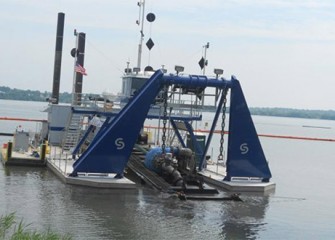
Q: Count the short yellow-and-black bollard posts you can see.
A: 2